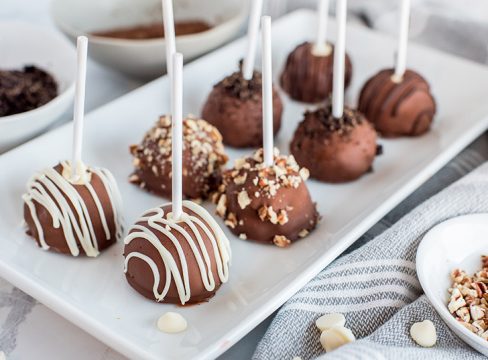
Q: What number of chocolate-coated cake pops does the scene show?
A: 8